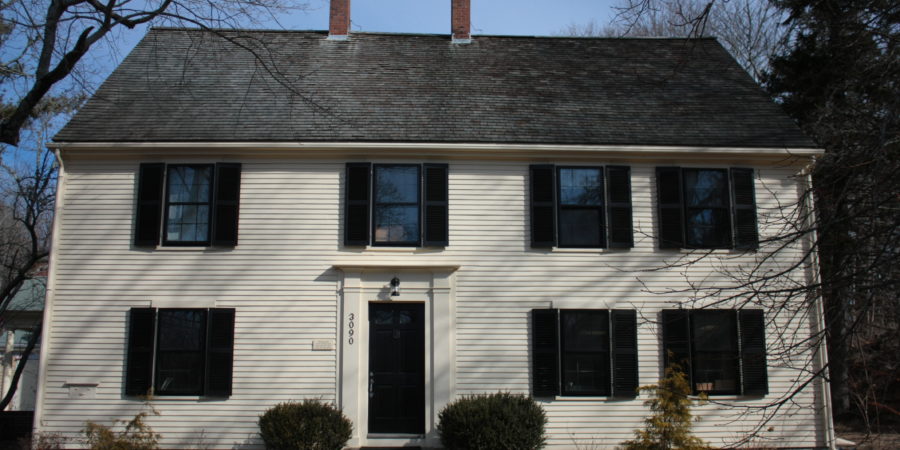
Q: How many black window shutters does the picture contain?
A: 14